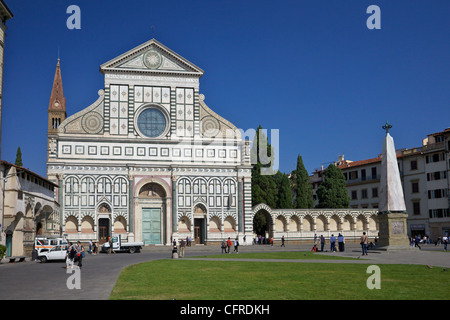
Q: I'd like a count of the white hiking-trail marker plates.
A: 0